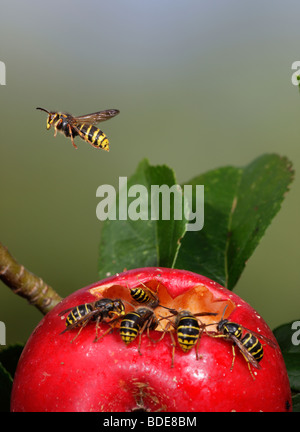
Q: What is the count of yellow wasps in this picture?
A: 6